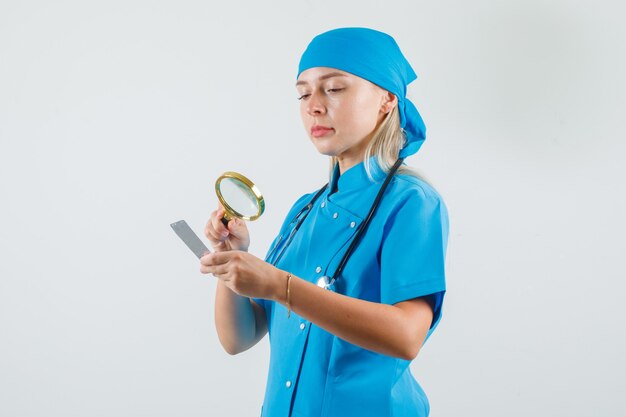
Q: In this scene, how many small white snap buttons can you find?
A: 6